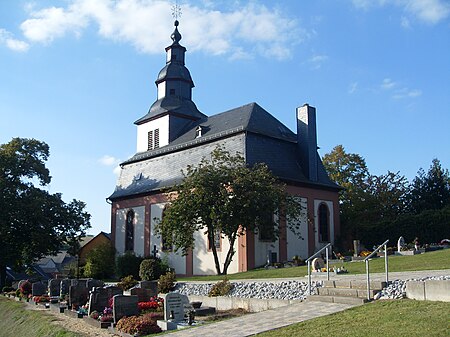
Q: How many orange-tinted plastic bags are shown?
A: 0